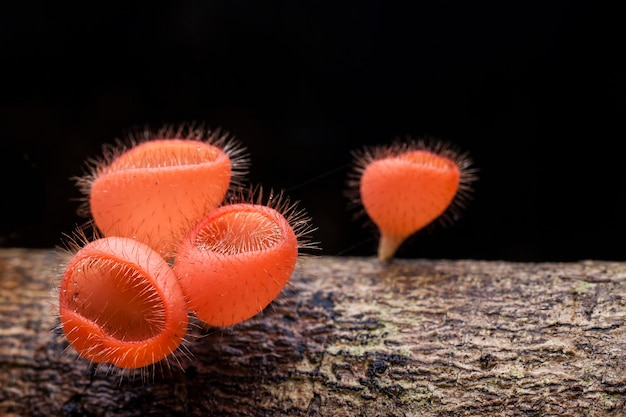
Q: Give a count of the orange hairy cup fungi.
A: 4